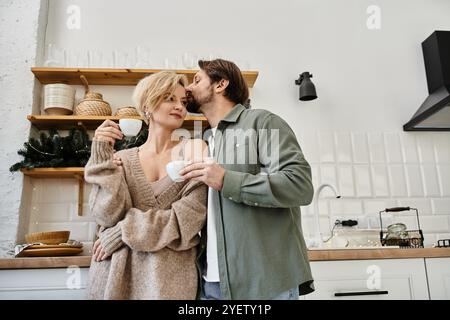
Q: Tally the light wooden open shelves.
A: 3